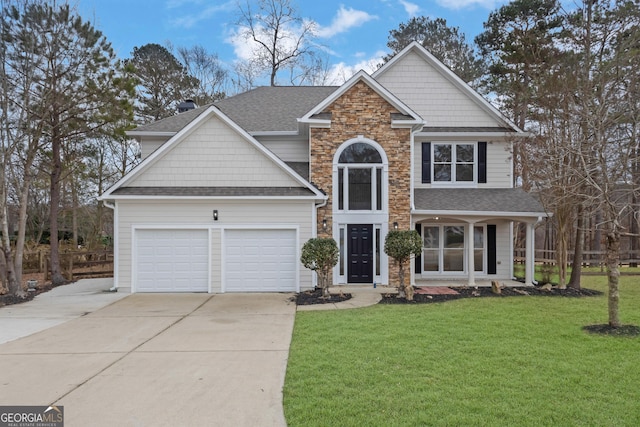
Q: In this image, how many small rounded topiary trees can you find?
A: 2